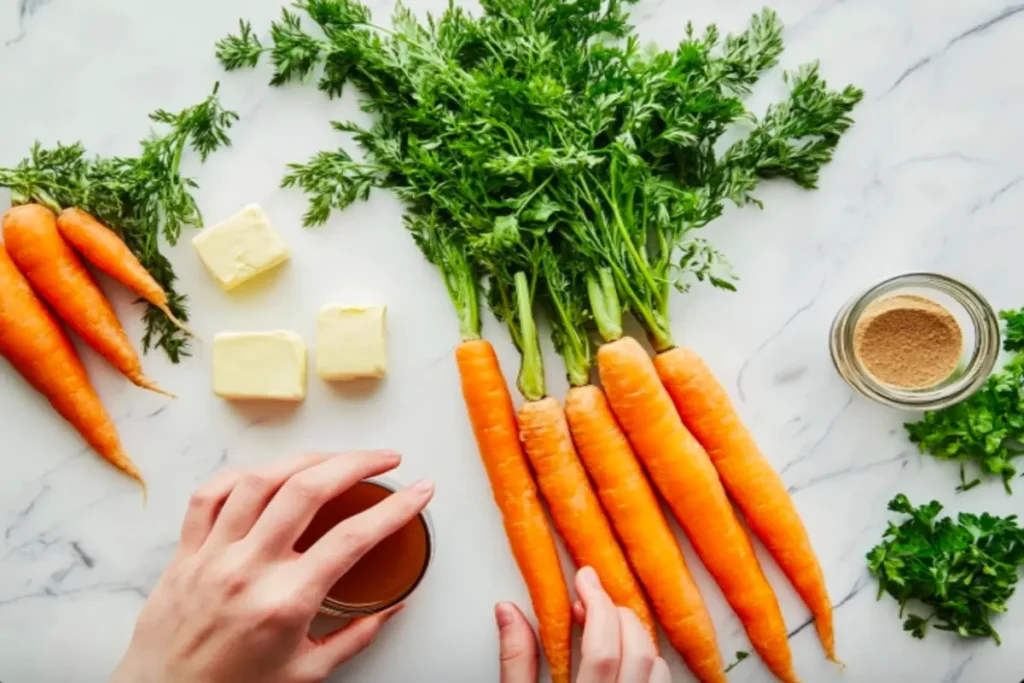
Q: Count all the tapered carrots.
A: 8